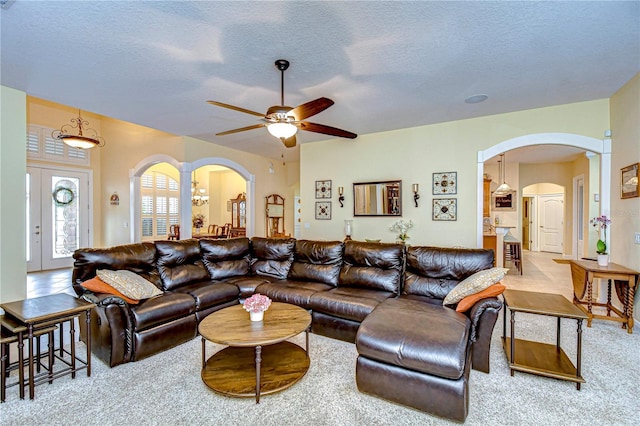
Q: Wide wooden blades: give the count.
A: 5